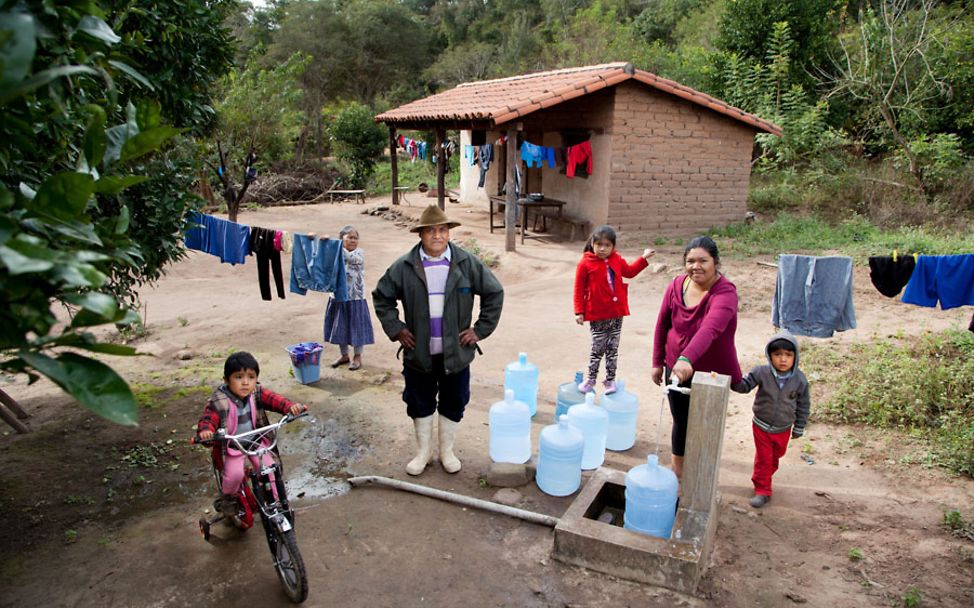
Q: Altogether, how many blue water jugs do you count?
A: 7